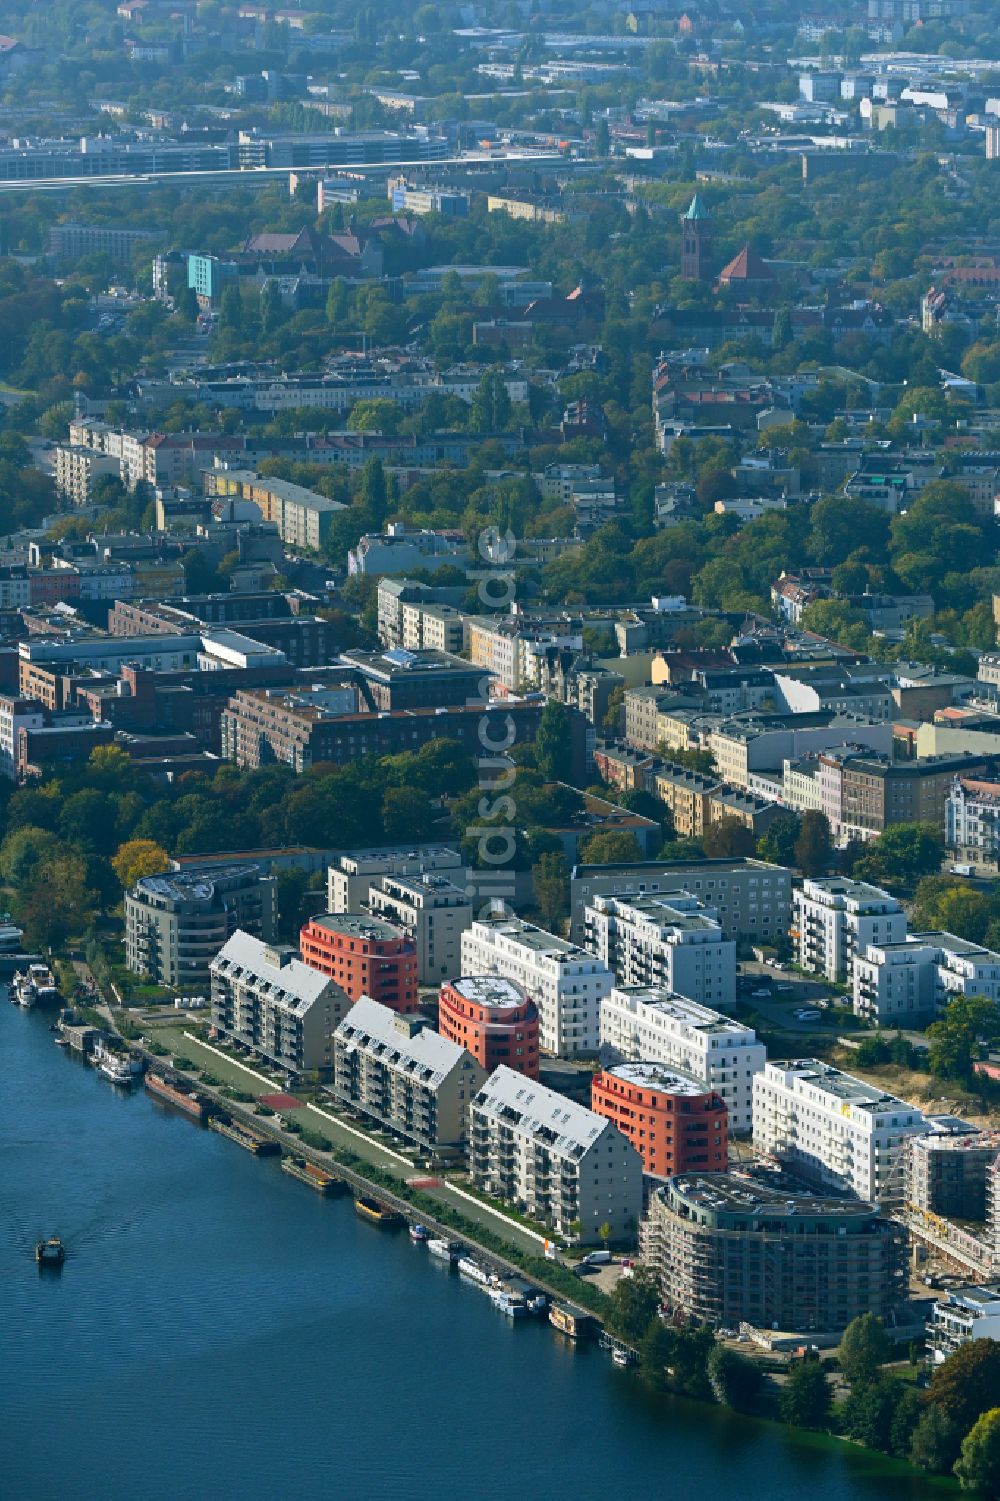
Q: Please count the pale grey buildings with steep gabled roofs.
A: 3